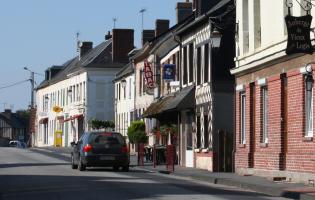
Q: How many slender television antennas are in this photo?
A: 3